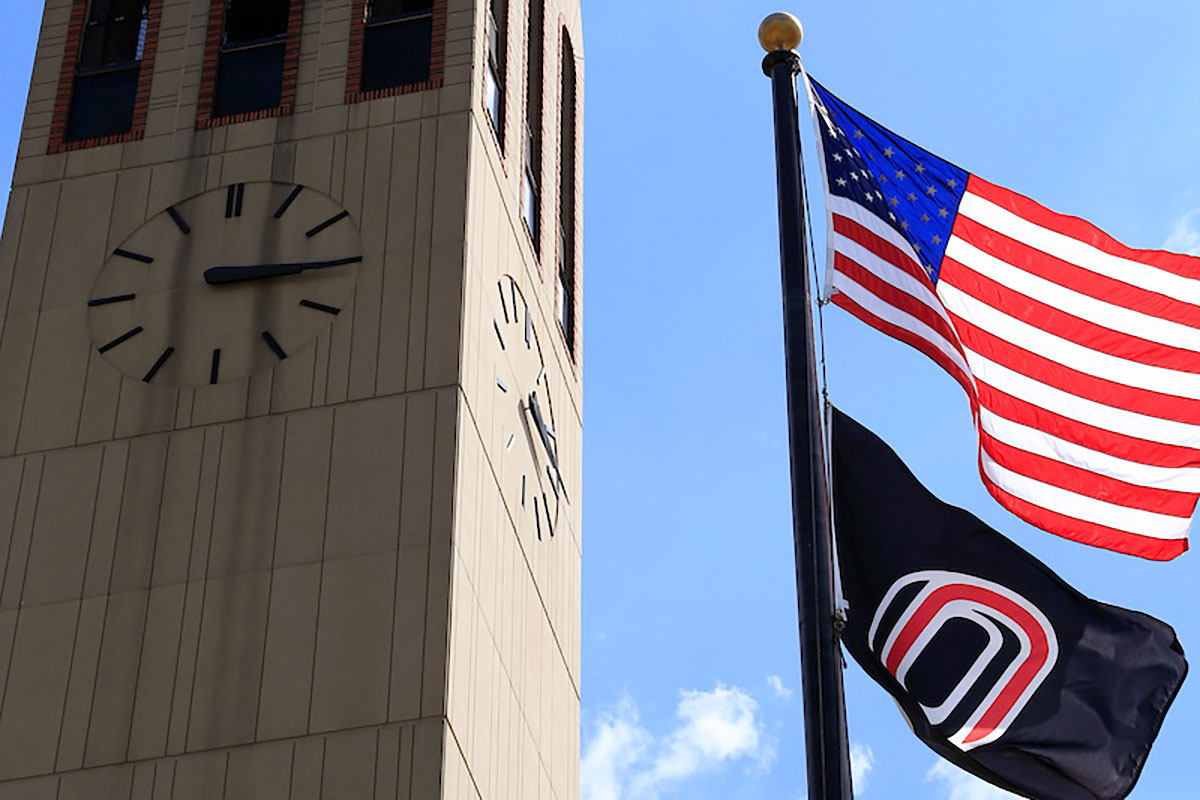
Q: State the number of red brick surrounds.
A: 6